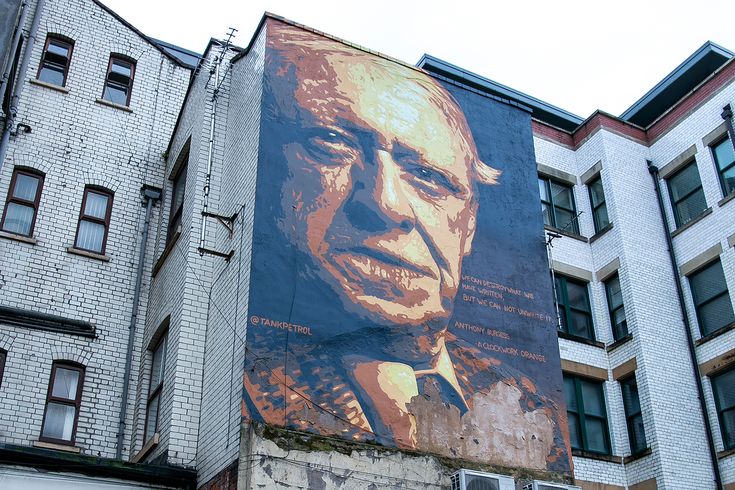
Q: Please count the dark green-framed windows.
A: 10